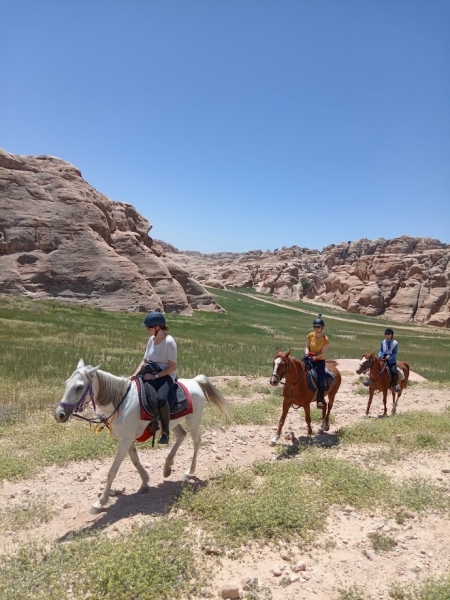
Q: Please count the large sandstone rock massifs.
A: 2